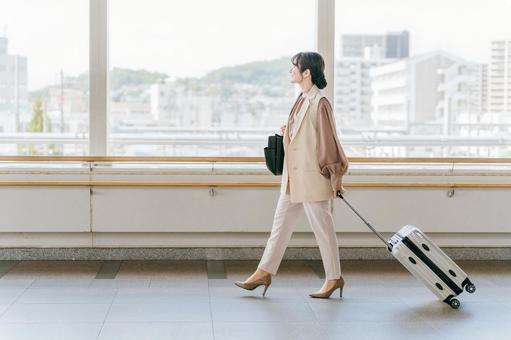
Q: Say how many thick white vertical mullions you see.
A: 2